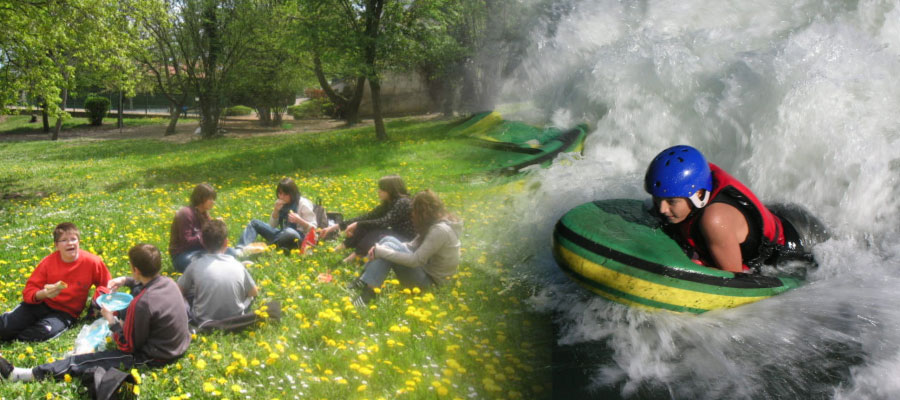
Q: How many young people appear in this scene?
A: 8